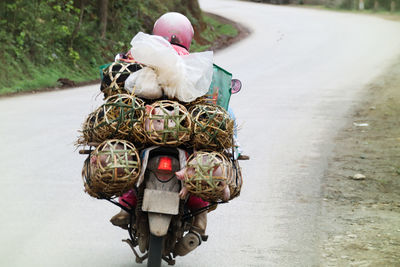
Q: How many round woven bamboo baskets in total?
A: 6